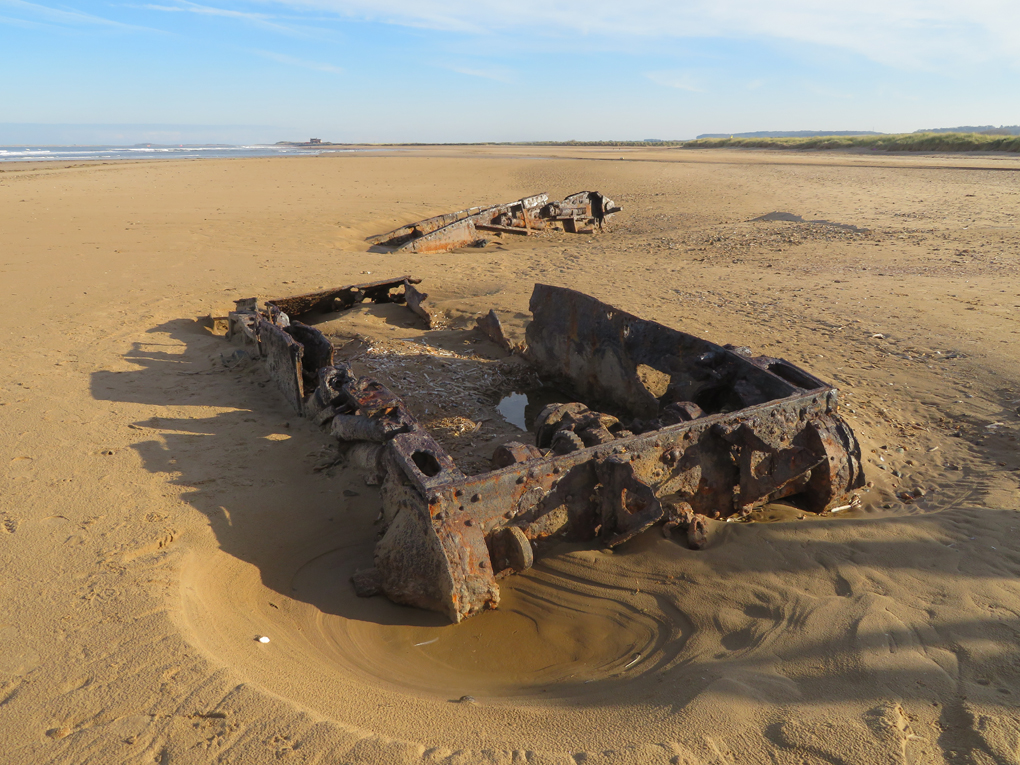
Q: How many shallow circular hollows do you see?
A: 1